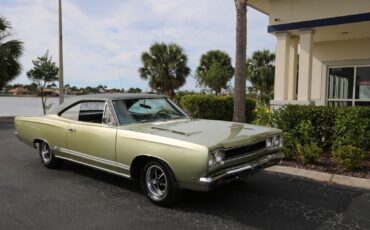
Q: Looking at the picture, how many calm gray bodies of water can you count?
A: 1